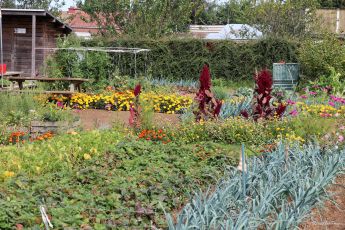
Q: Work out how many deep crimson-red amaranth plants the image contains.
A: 3